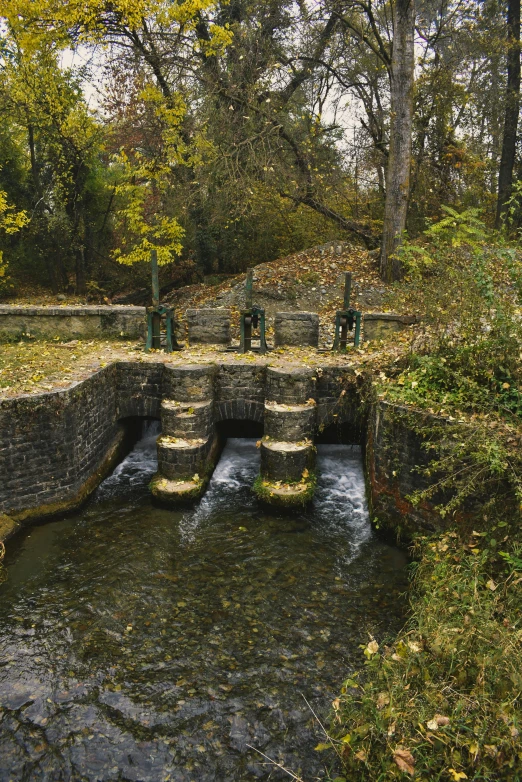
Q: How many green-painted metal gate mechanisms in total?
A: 3